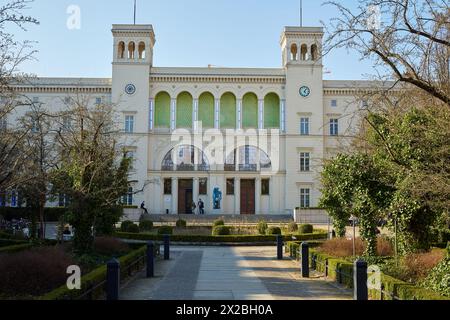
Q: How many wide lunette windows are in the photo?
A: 2